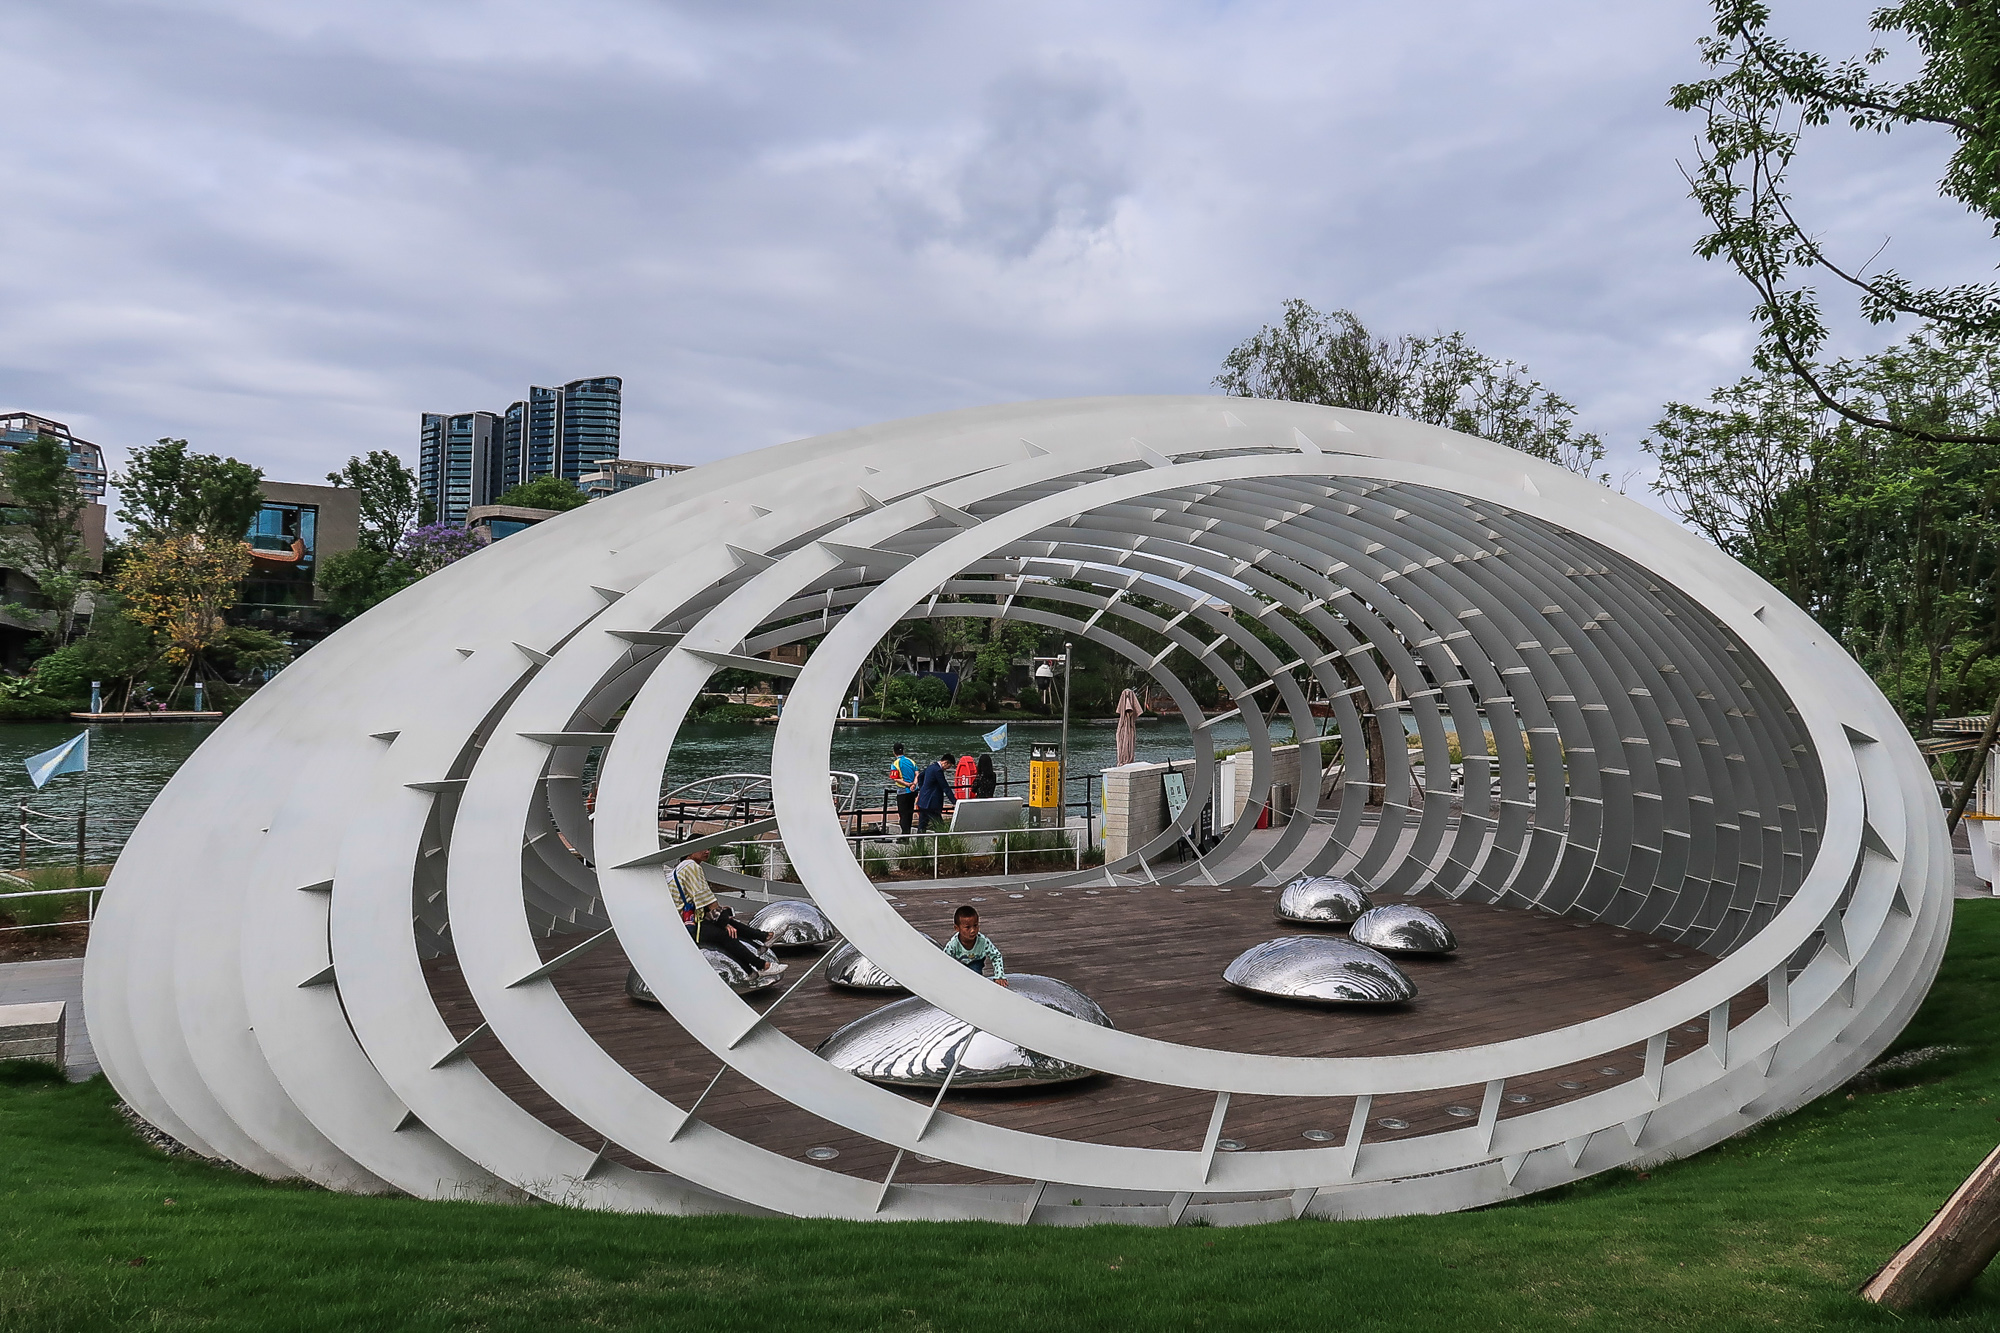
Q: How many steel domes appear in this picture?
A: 7